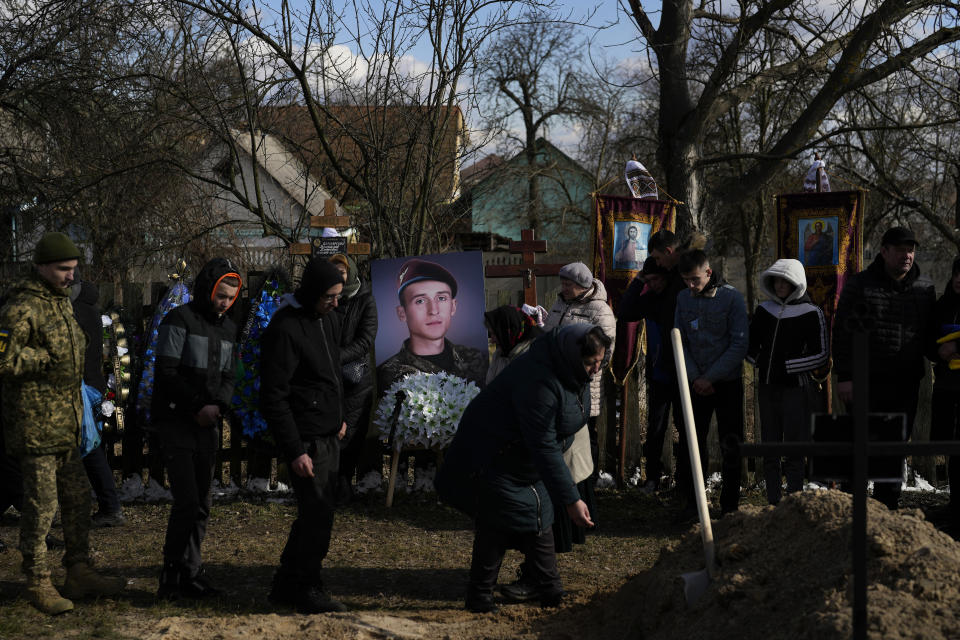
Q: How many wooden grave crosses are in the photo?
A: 2